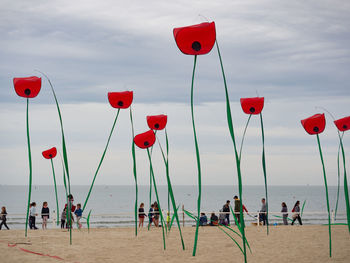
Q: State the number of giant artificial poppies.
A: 9